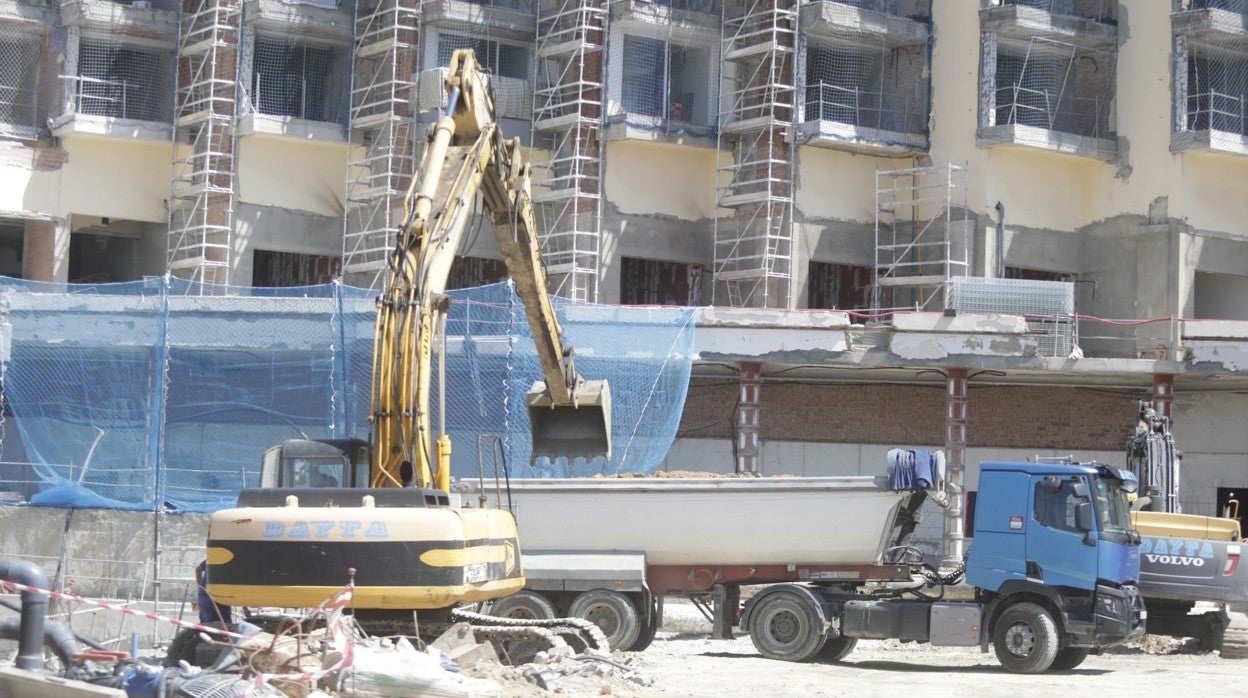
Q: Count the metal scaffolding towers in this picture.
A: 5